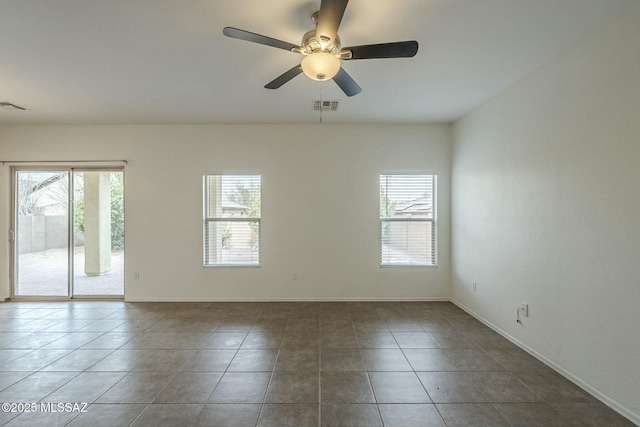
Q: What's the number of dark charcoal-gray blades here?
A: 5